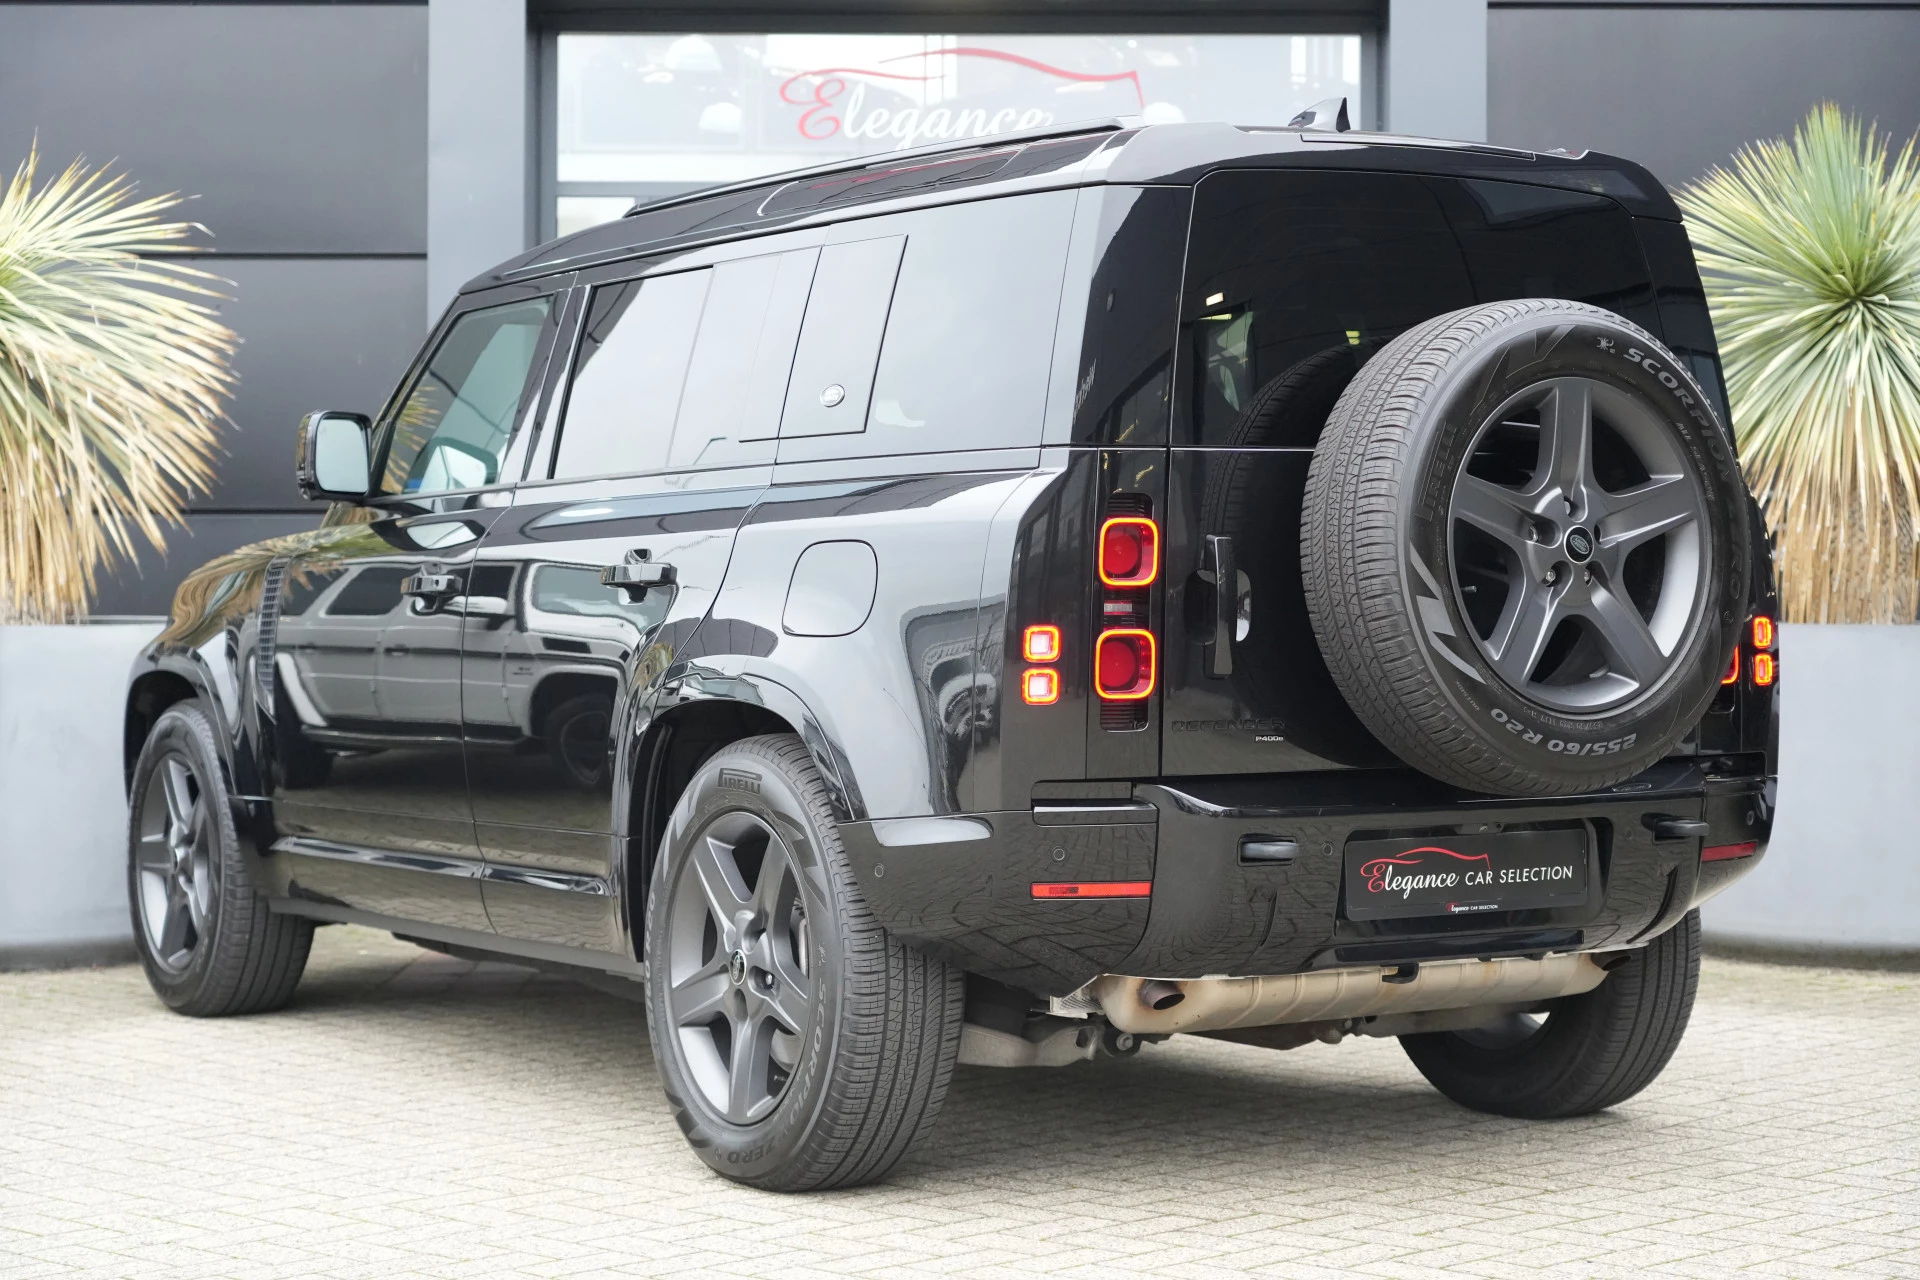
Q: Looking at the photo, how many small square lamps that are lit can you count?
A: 4